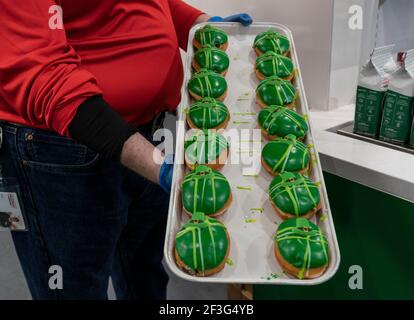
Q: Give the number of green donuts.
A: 14